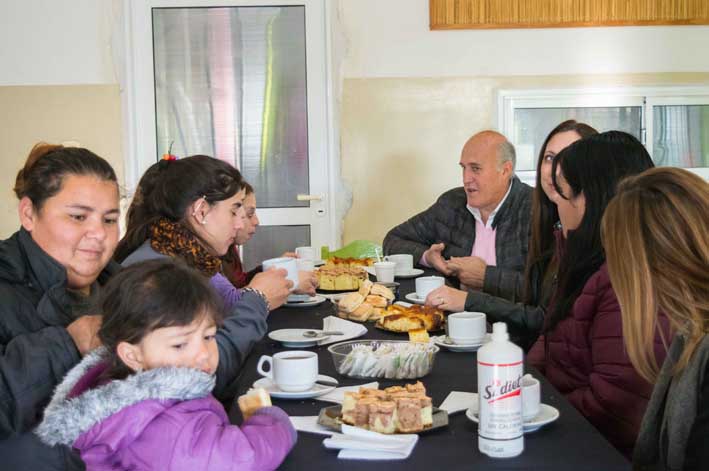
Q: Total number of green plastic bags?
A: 1